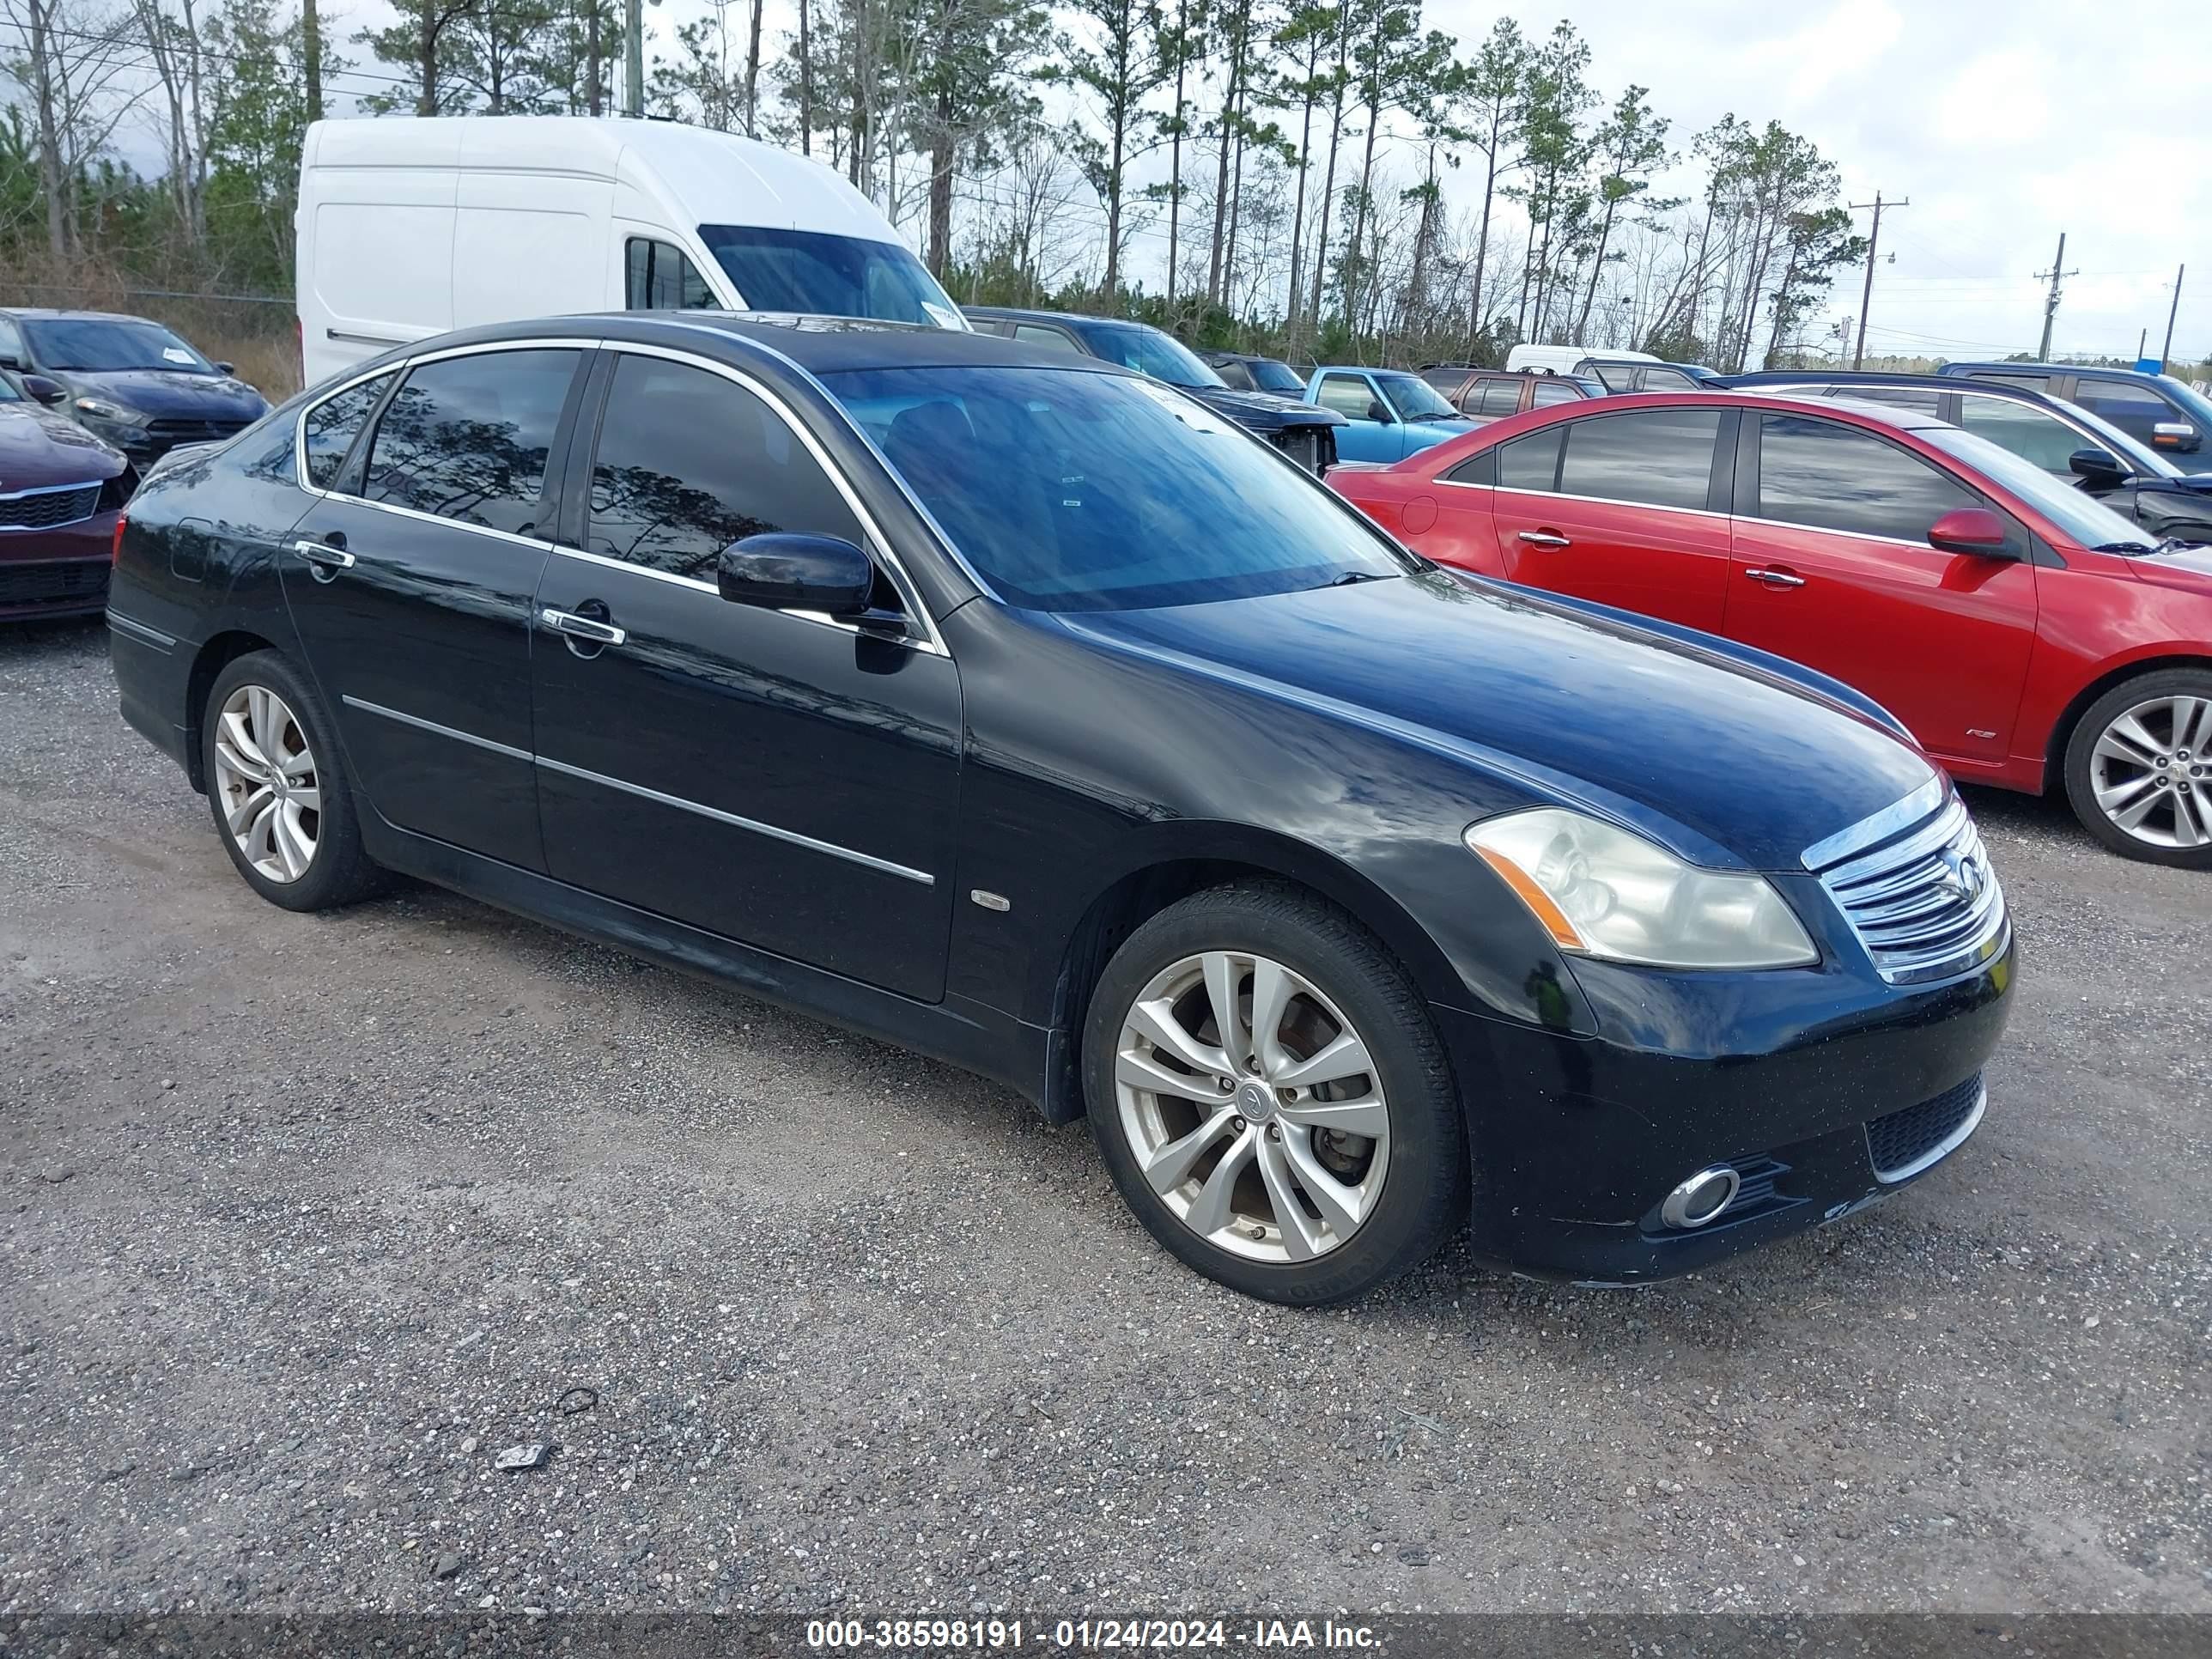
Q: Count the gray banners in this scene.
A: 1